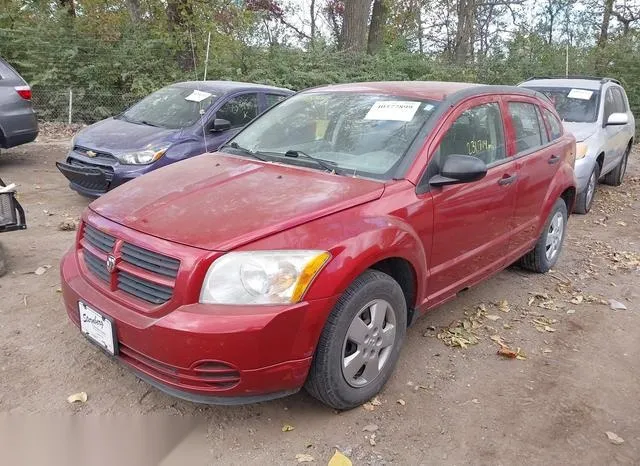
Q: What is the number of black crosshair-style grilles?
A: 1